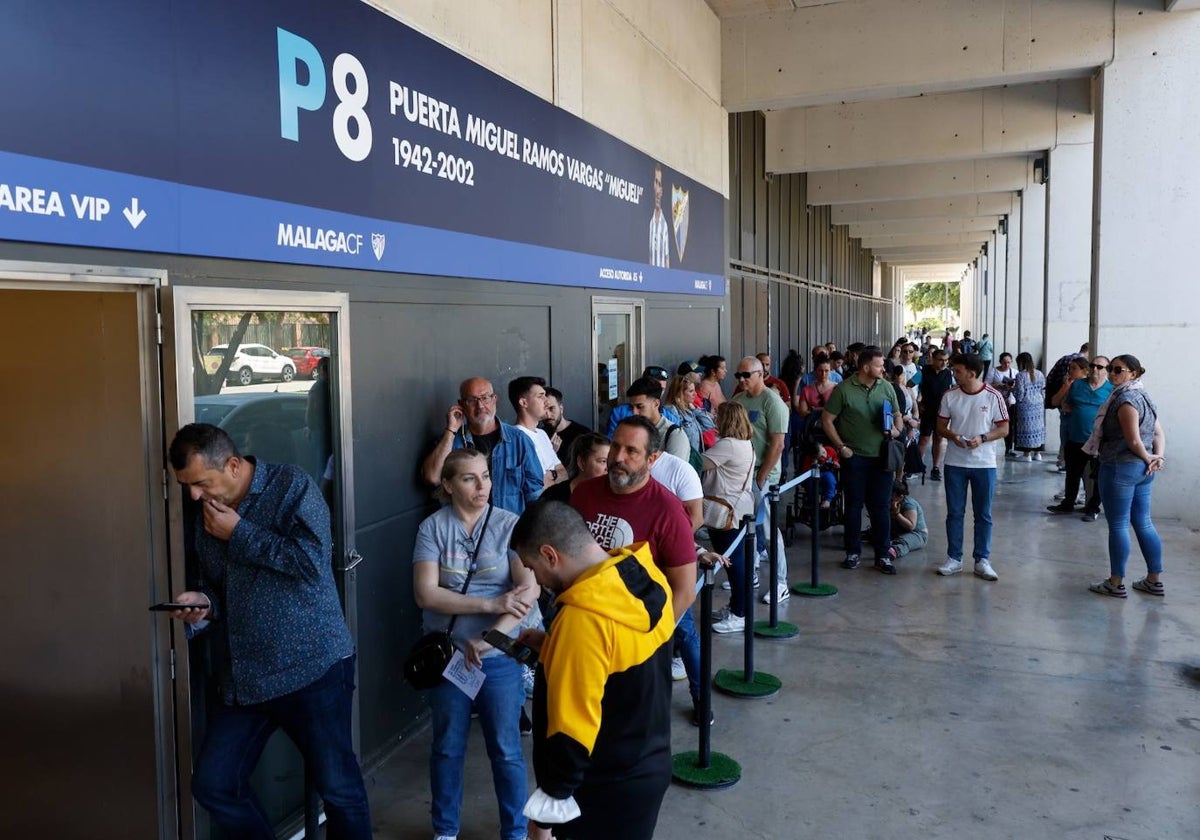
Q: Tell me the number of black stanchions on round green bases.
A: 4